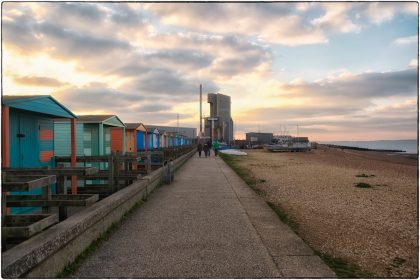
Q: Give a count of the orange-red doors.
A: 1